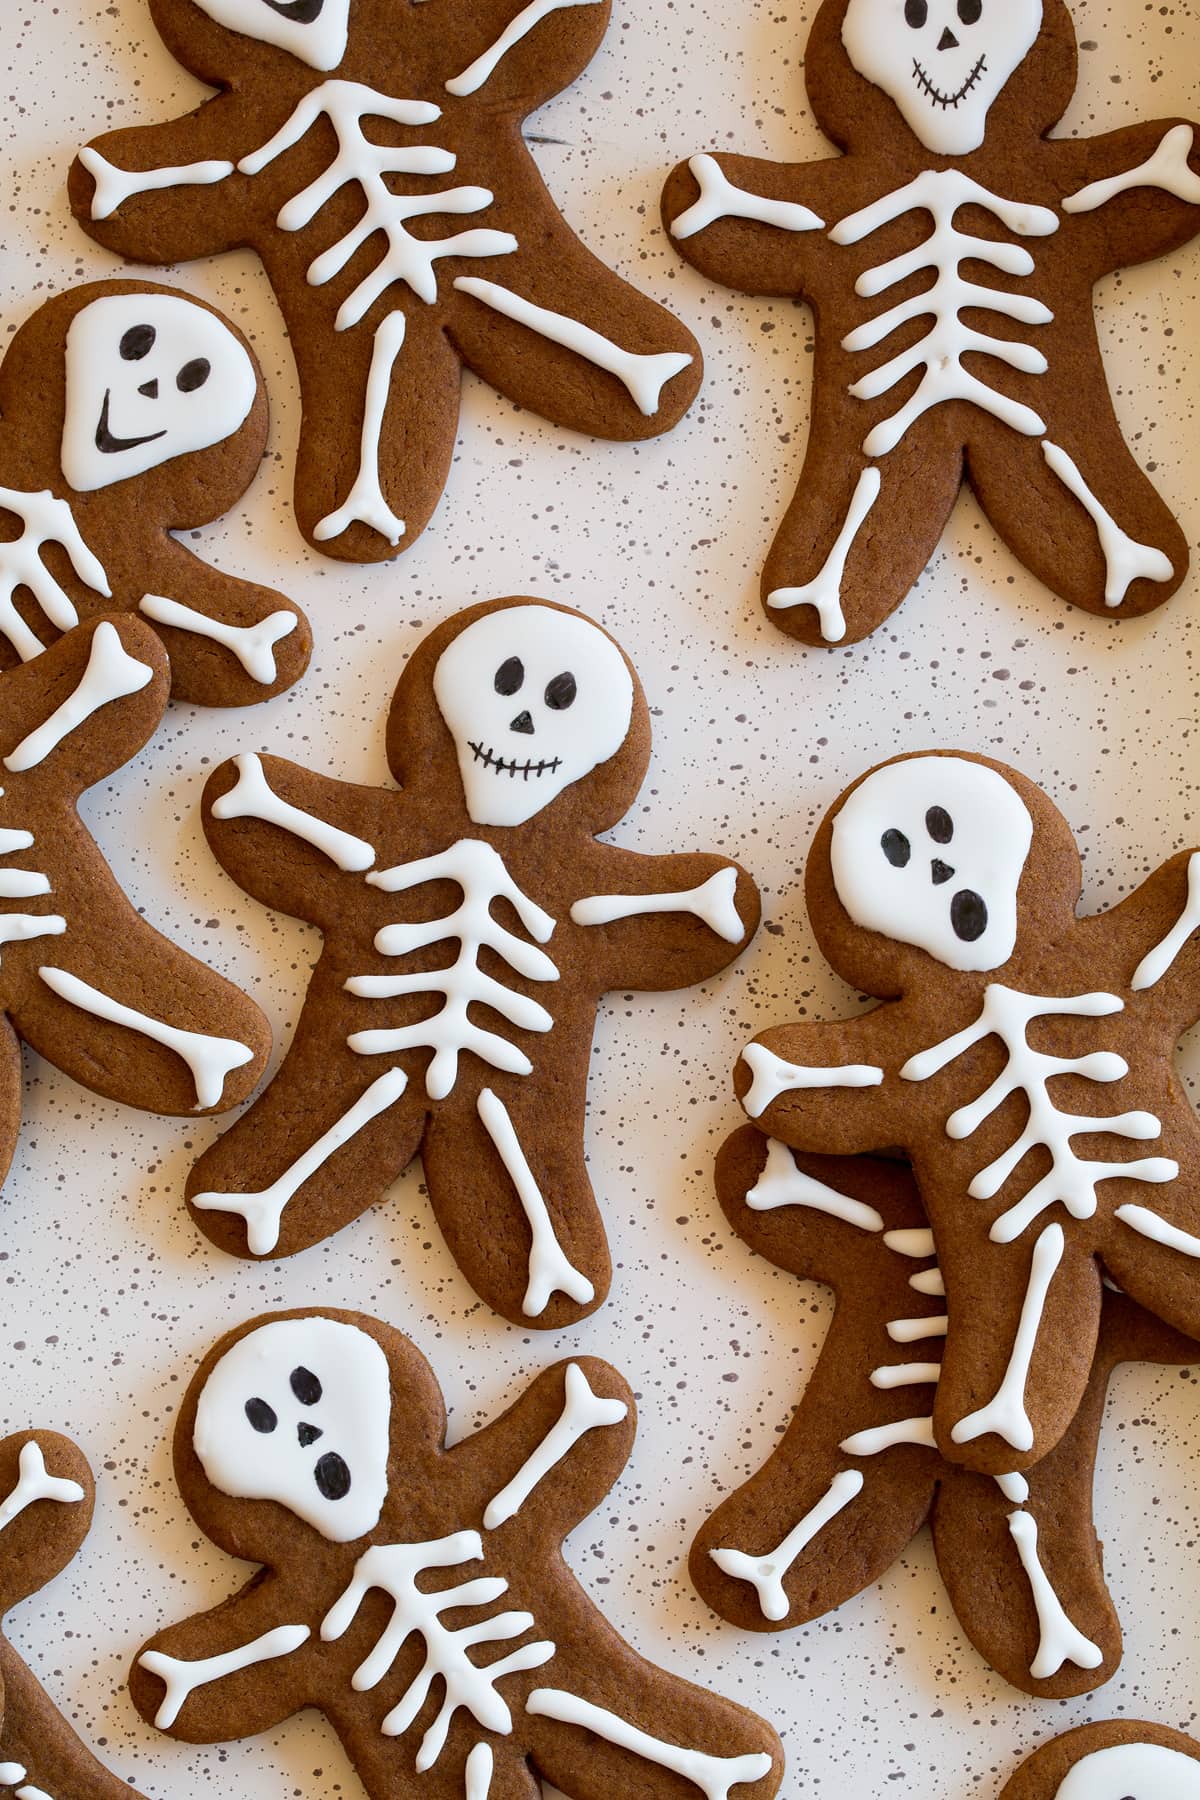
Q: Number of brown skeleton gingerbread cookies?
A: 10